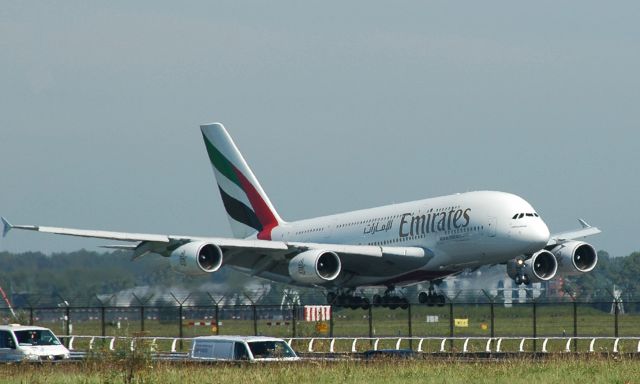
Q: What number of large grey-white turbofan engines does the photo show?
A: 4